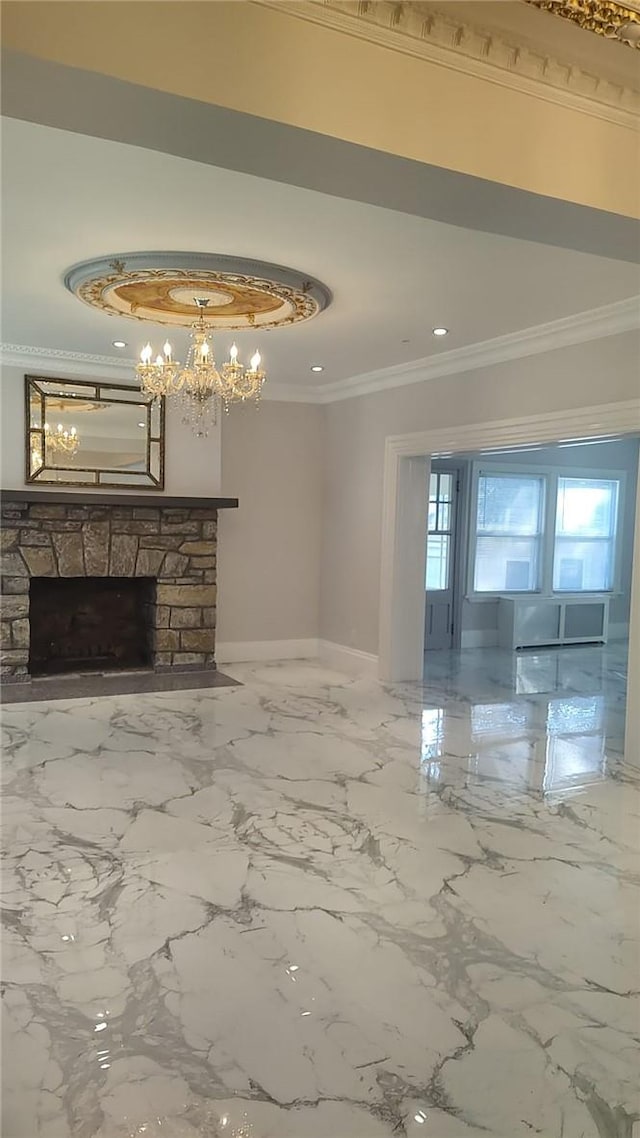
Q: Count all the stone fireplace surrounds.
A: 1